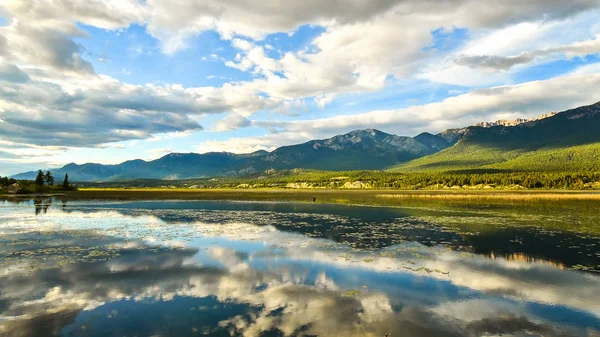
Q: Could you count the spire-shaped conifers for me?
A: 3